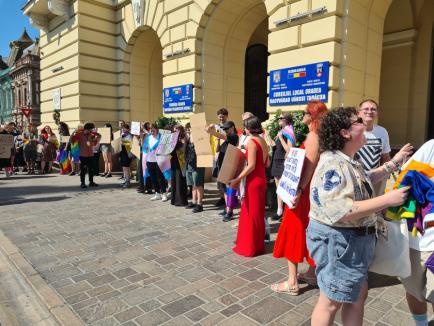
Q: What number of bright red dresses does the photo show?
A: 2